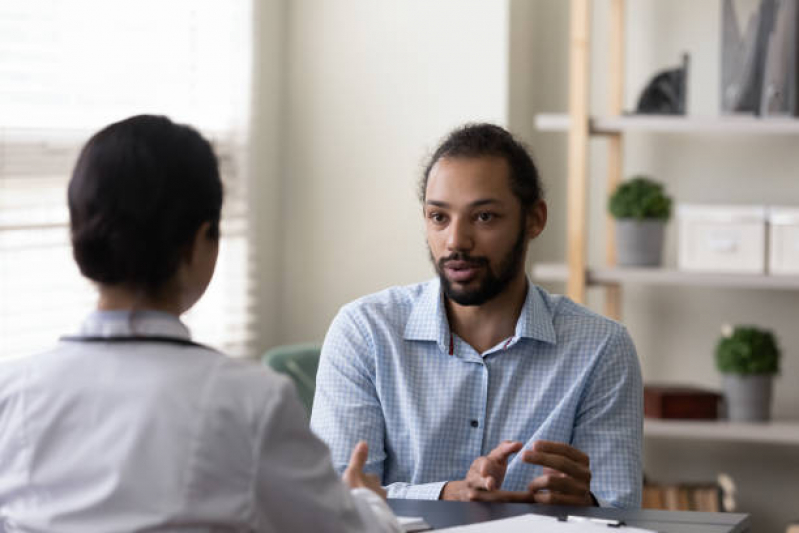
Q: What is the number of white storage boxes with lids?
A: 2